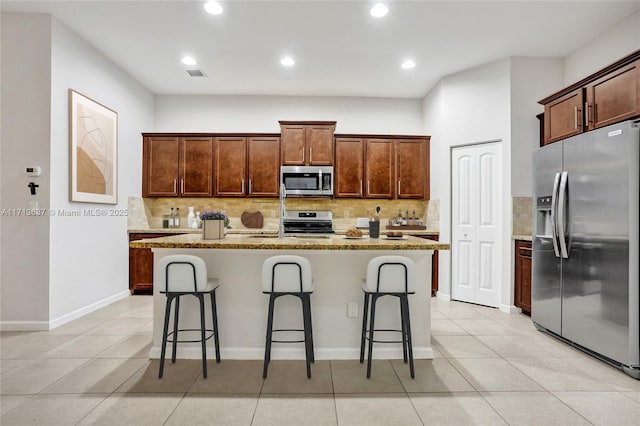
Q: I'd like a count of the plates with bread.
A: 2